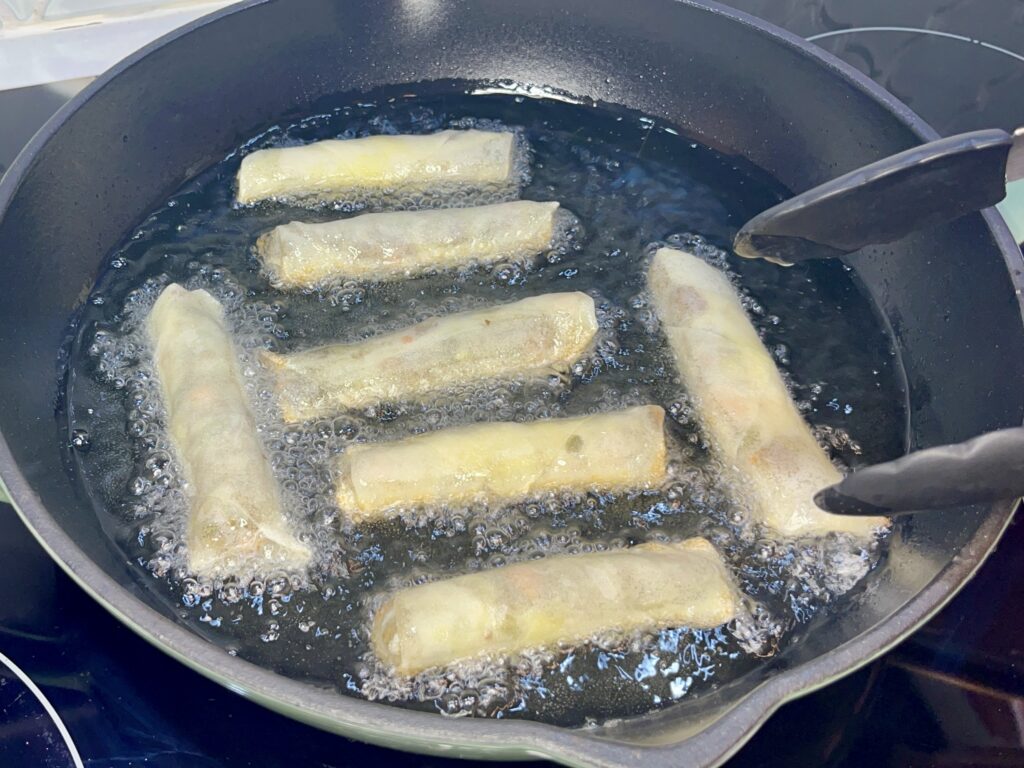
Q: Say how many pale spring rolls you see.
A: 7